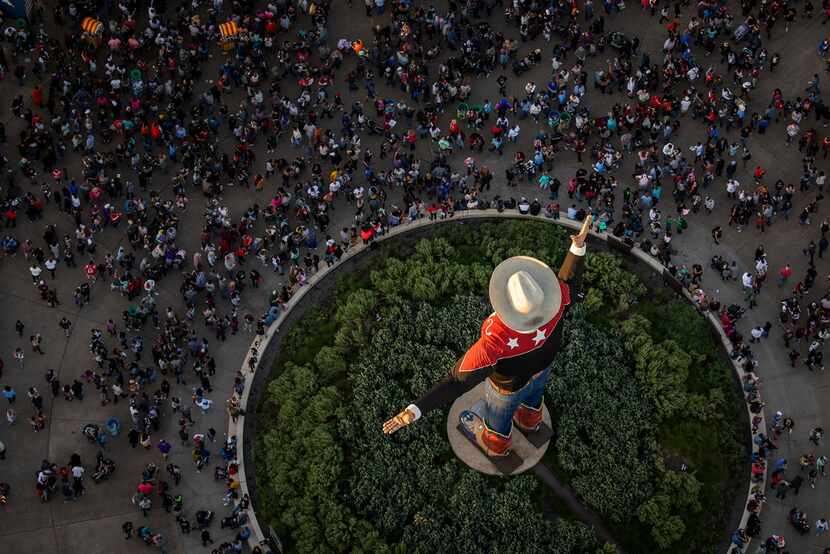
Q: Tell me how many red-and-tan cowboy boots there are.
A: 2